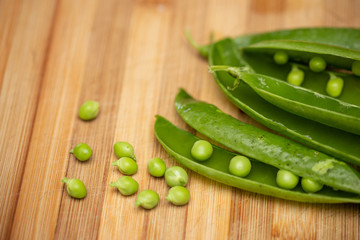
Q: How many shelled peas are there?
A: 10